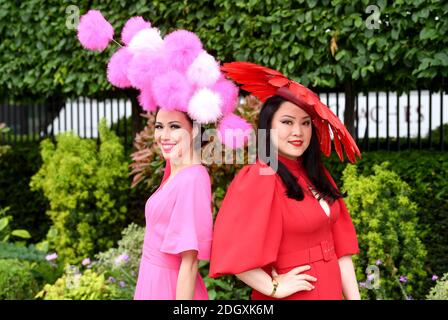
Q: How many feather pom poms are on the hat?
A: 12